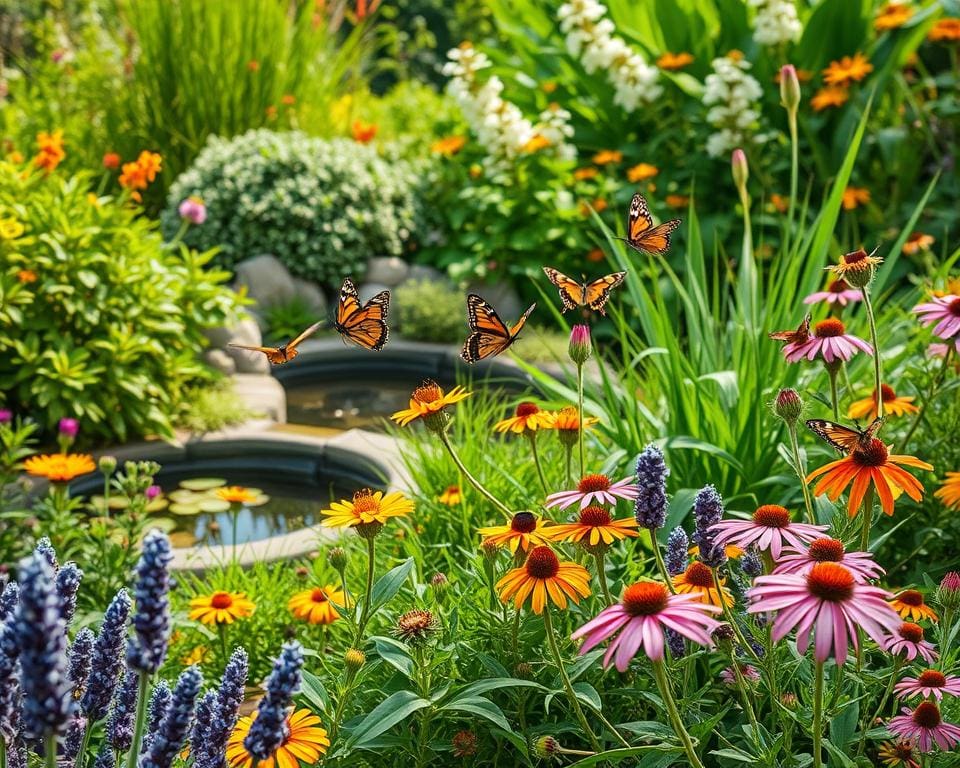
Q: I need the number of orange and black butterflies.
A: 7